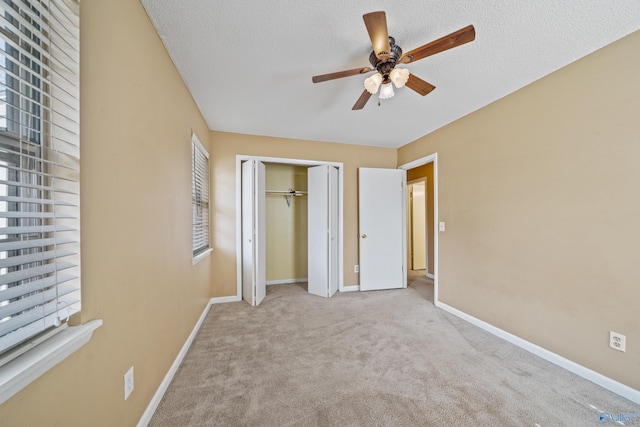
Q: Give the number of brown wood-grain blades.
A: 5